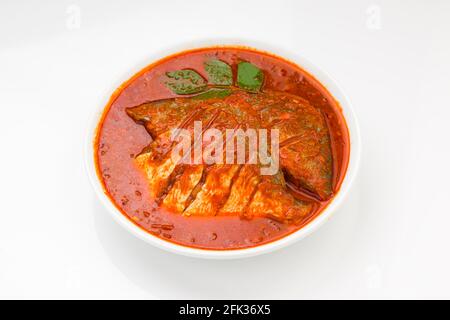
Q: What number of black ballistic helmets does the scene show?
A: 0